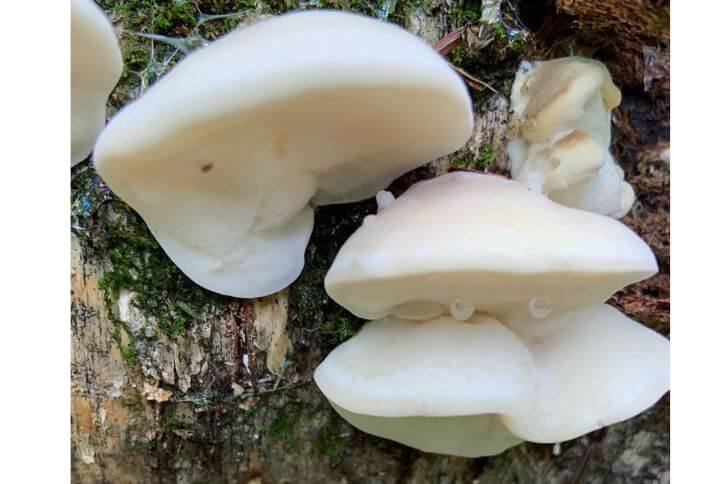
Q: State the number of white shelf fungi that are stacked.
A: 2